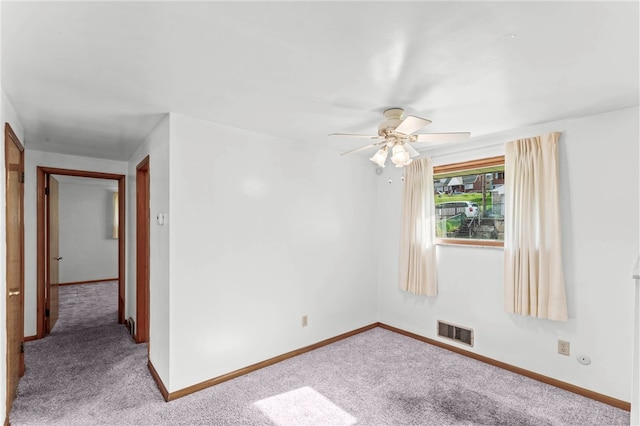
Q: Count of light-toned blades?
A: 5